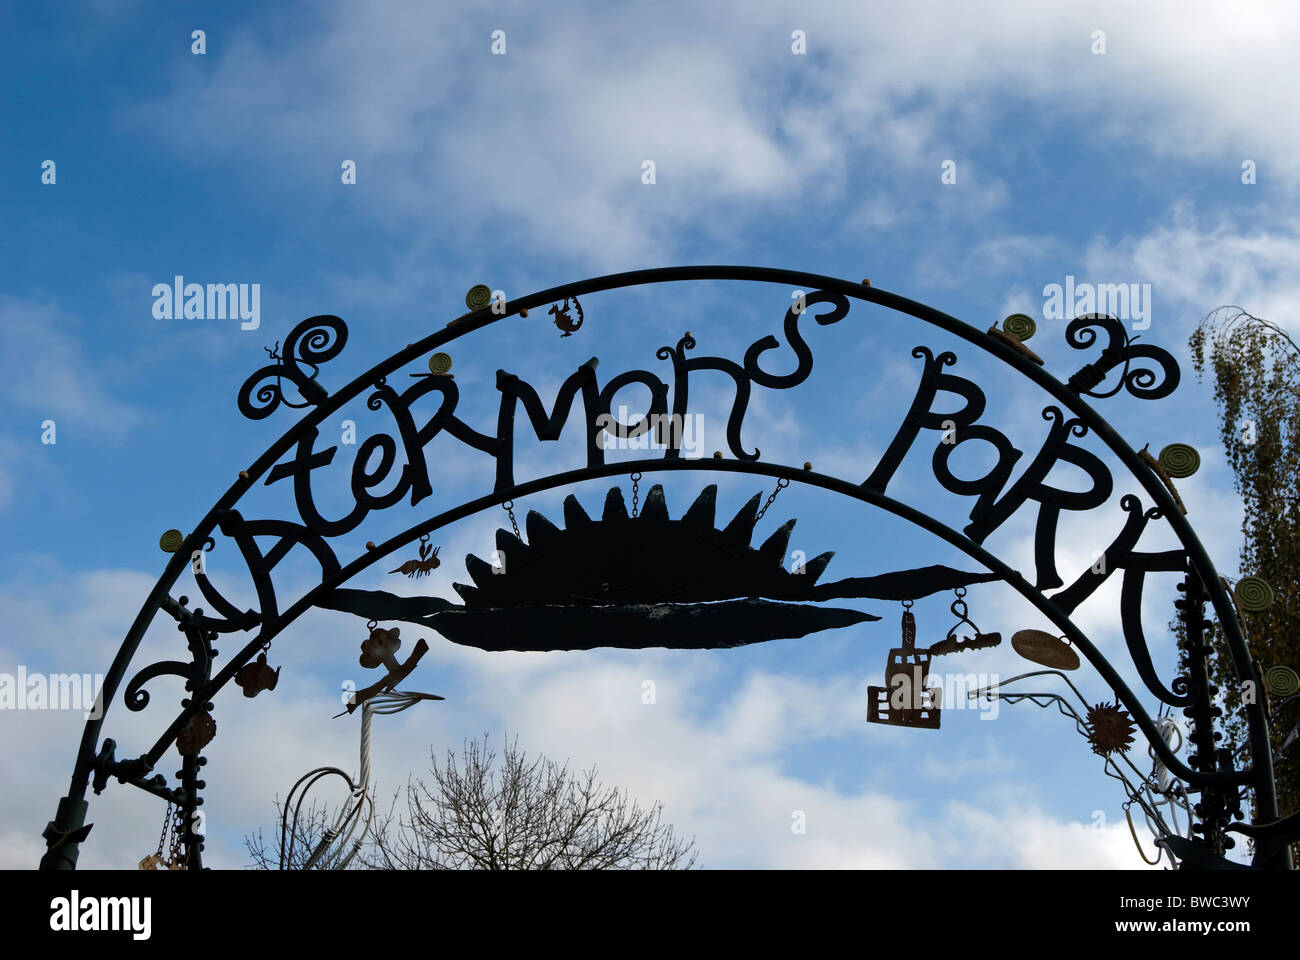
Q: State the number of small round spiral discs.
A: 7